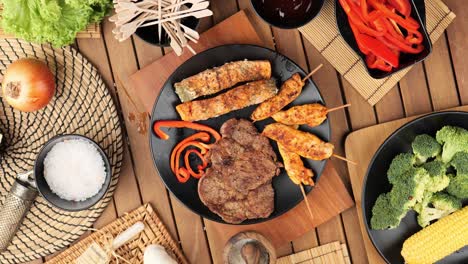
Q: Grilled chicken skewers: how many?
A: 4